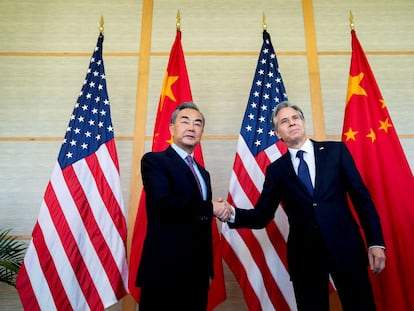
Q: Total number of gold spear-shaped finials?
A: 4